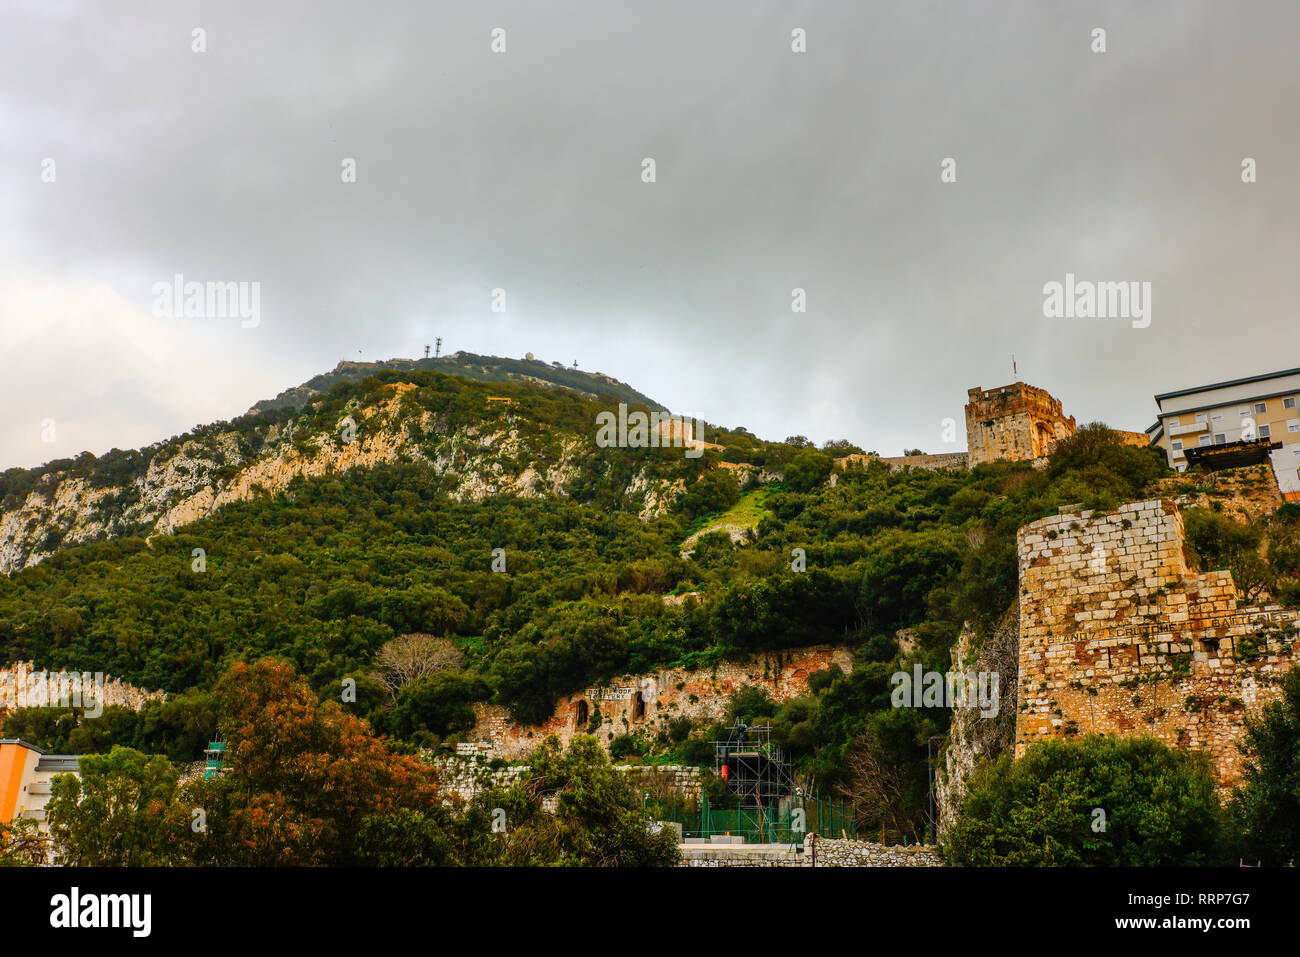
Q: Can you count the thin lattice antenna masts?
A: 2